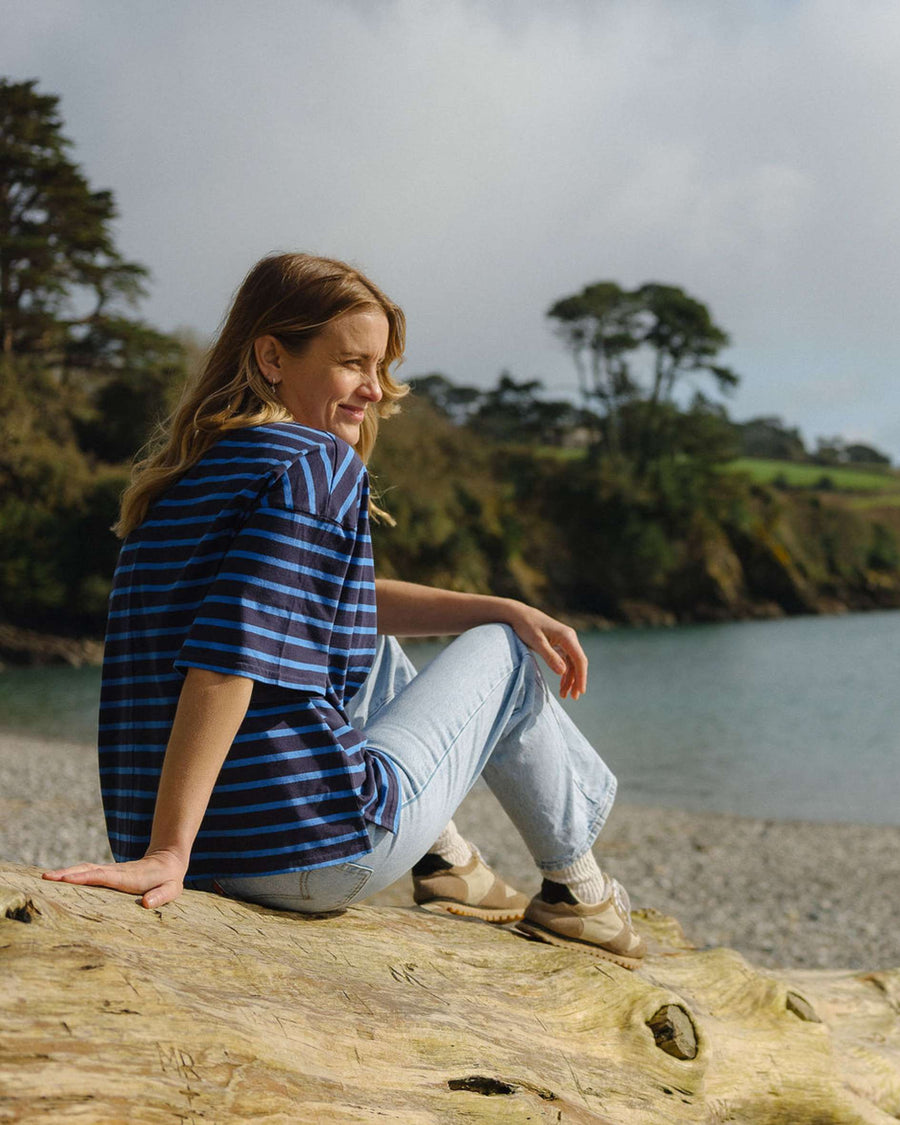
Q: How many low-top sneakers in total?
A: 2